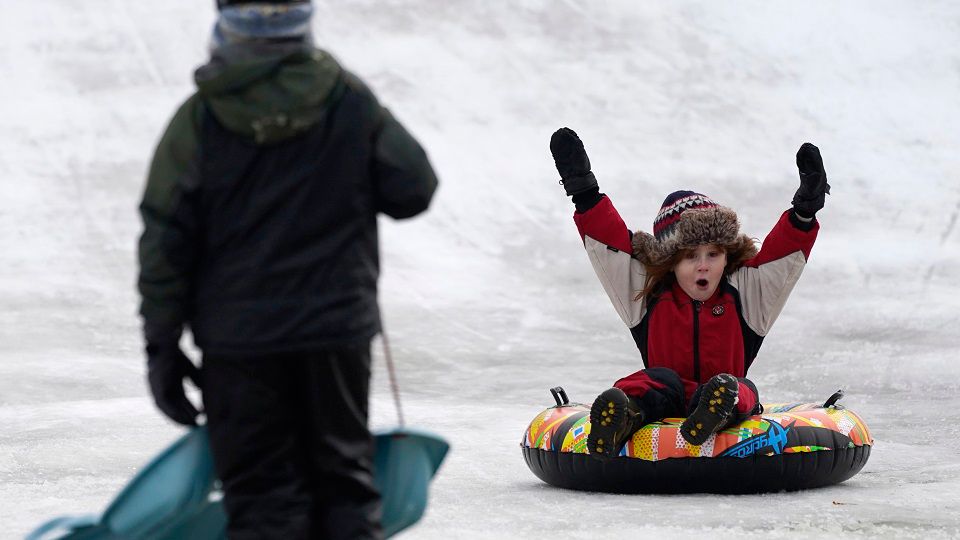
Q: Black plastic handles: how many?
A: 2